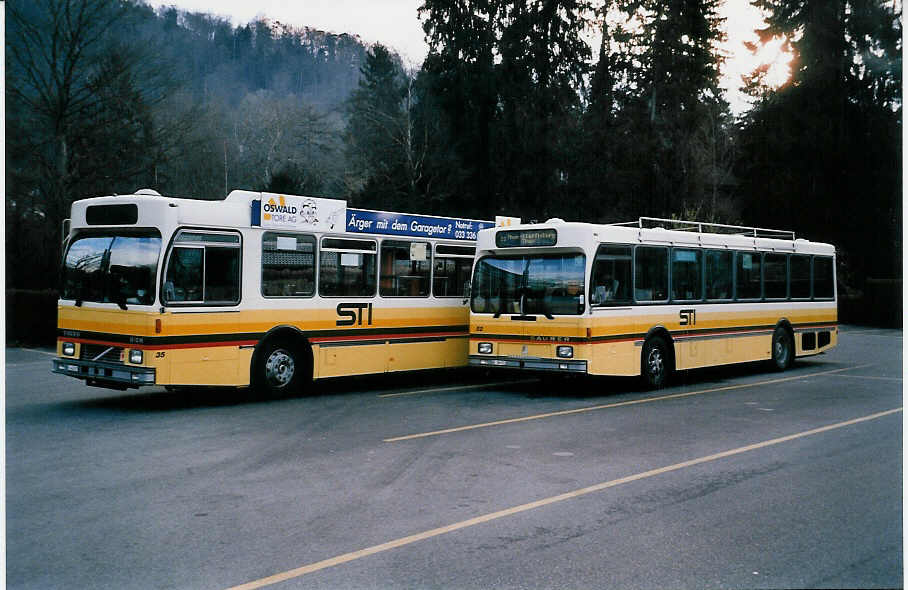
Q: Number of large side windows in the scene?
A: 13